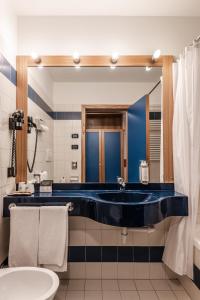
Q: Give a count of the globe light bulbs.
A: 4